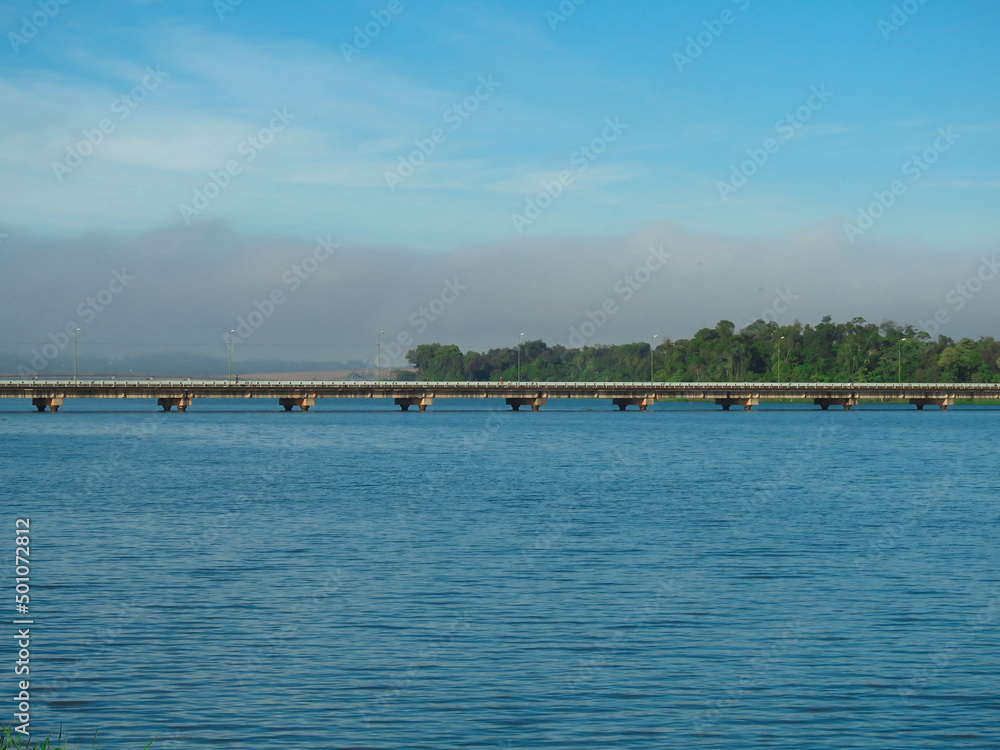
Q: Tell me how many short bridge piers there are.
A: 9